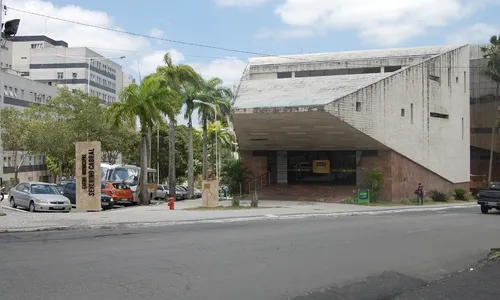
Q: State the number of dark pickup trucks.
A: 1